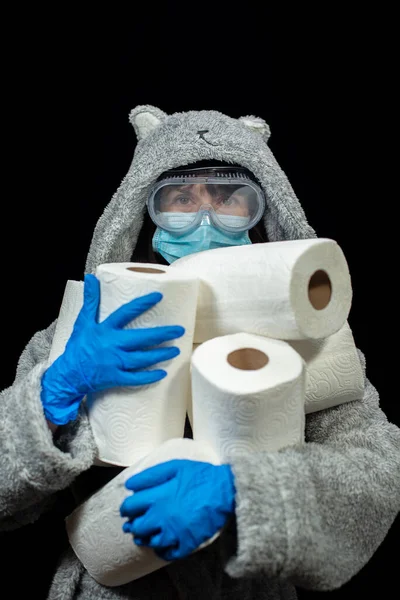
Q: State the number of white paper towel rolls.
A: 6